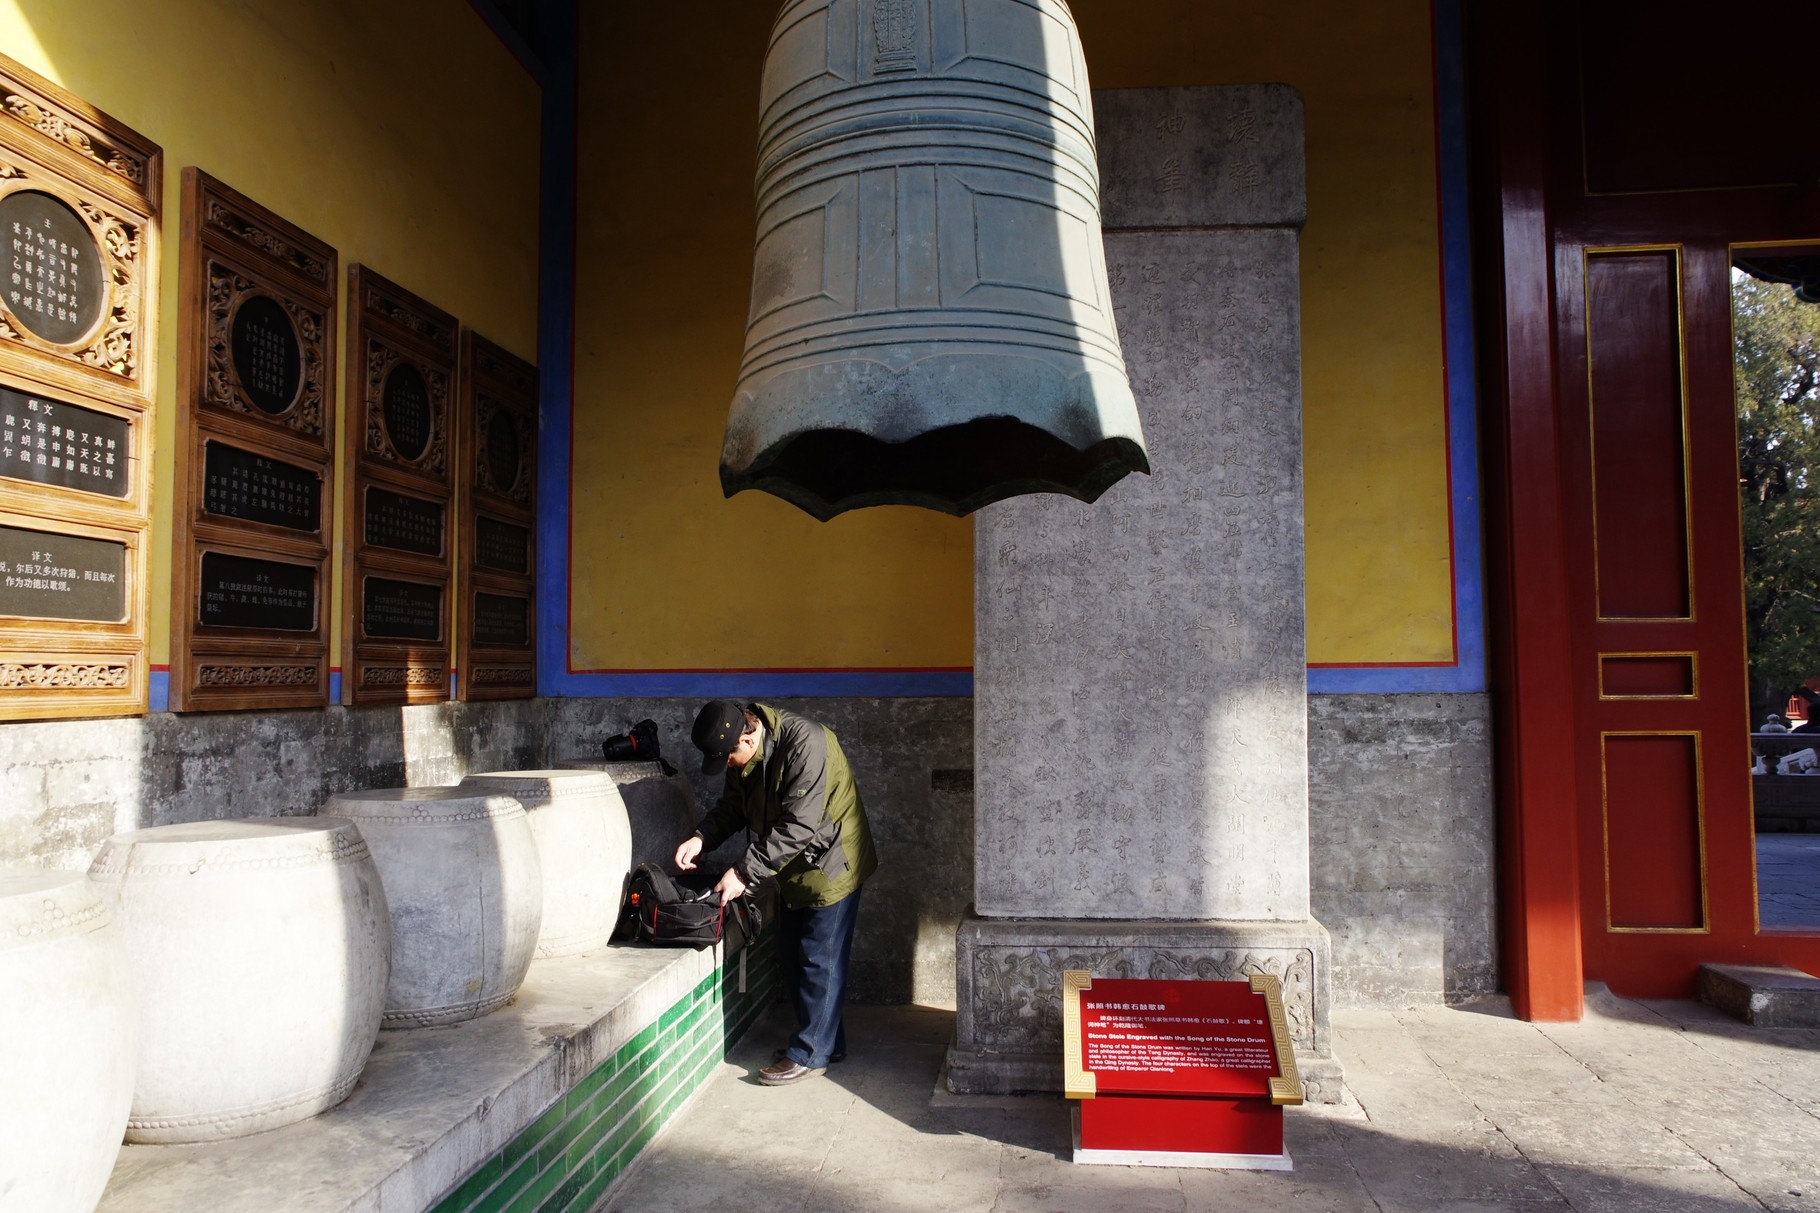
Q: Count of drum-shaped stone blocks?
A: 5